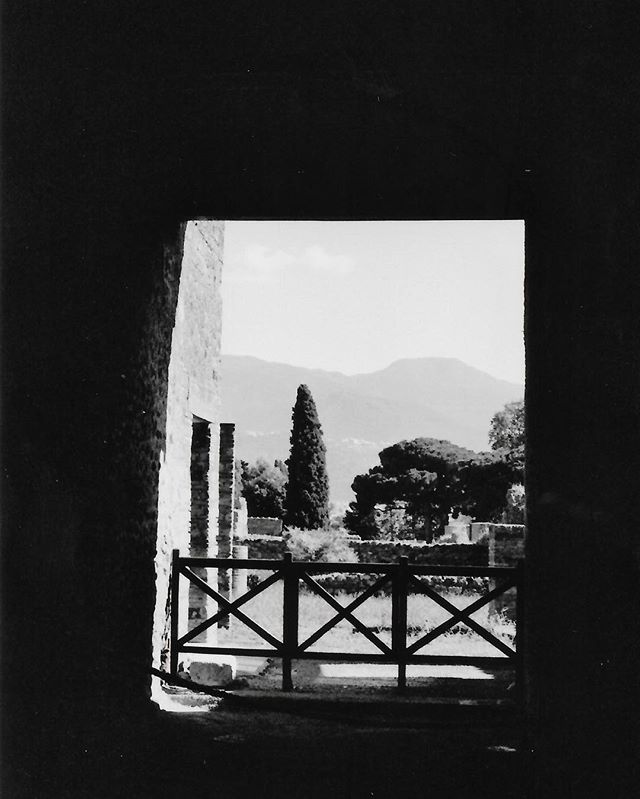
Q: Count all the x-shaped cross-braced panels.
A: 3